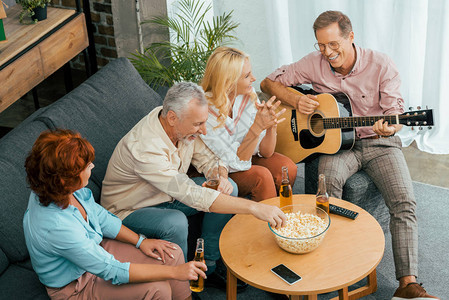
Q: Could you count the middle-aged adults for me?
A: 4